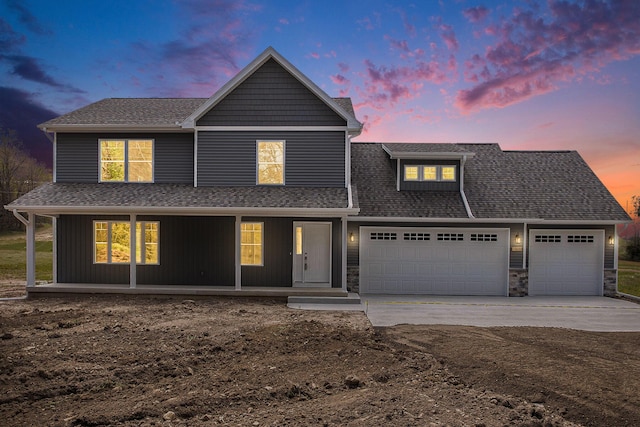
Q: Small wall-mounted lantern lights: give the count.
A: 3